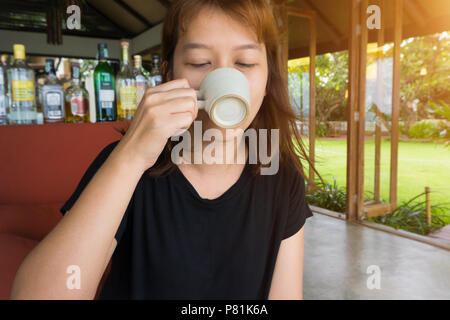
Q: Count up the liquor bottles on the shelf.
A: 8